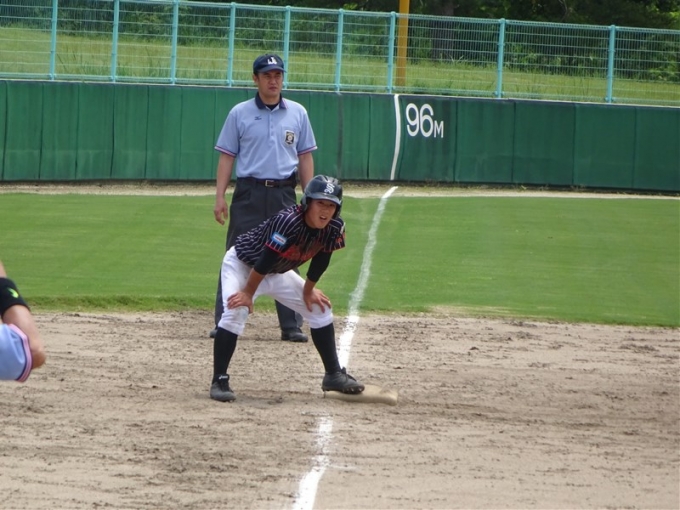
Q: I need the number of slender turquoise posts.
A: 9